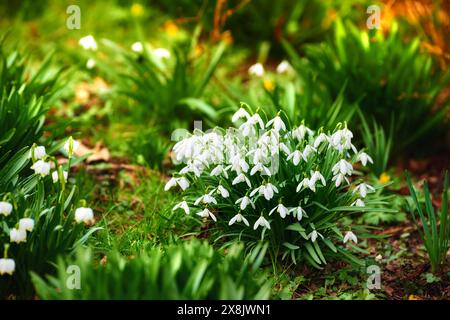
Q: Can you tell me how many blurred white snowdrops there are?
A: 6